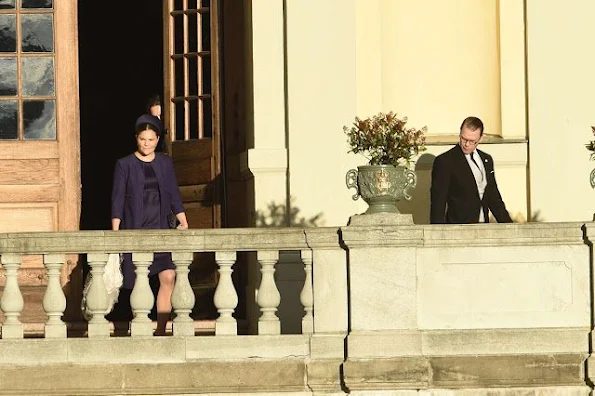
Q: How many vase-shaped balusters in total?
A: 8